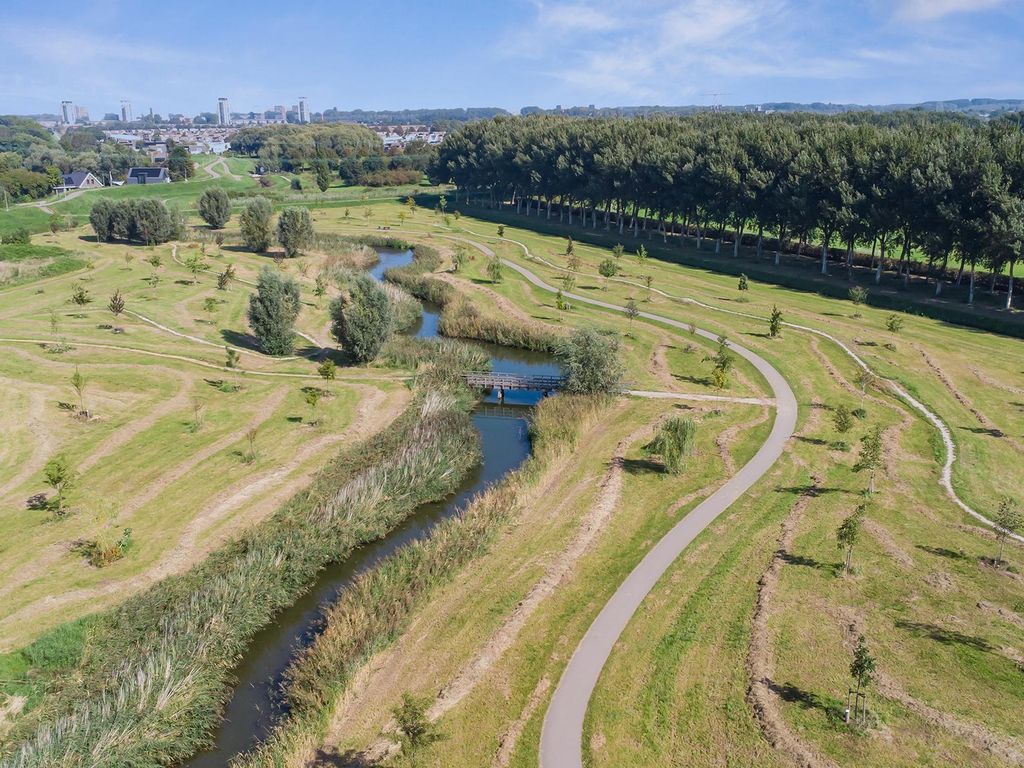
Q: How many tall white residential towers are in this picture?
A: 4